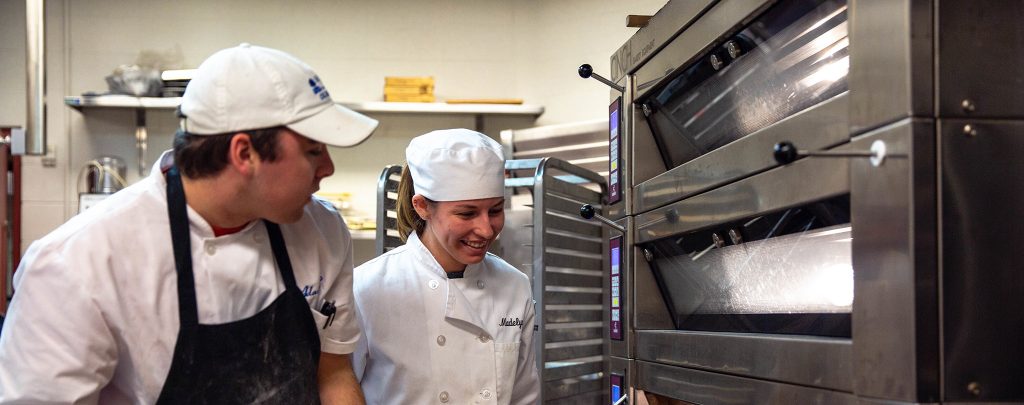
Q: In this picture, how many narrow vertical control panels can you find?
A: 3